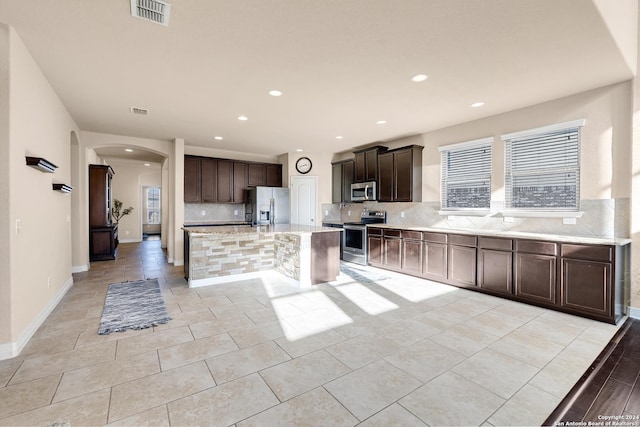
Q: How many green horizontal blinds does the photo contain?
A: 0